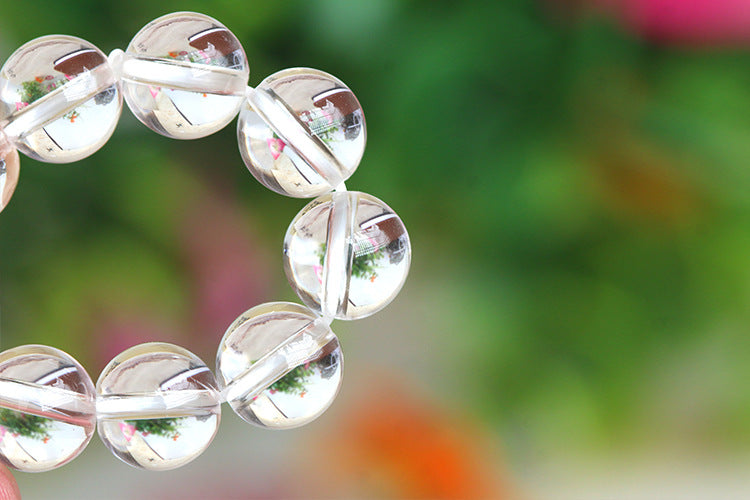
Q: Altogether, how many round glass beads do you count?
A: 8